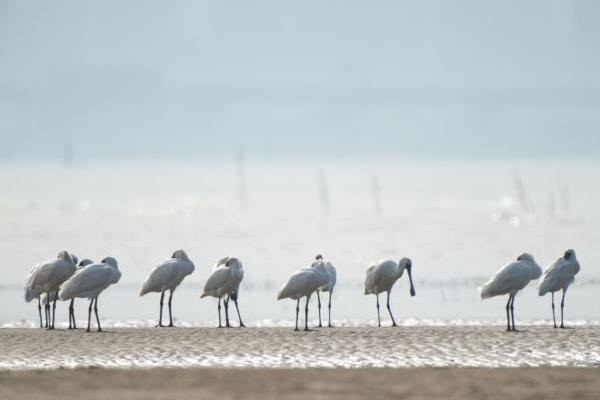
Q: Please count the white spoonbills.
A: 12